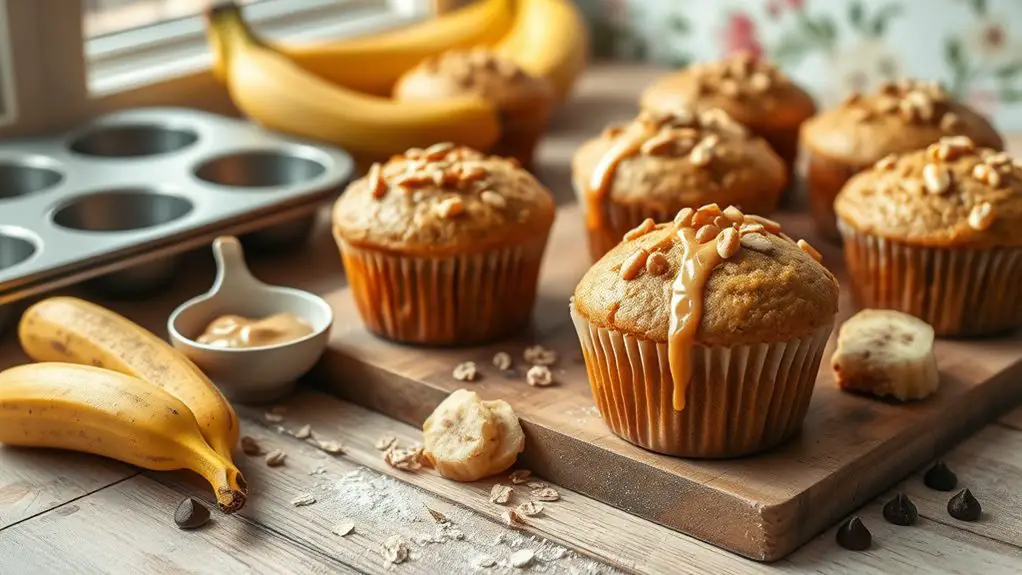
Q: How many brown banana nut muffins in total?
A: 7